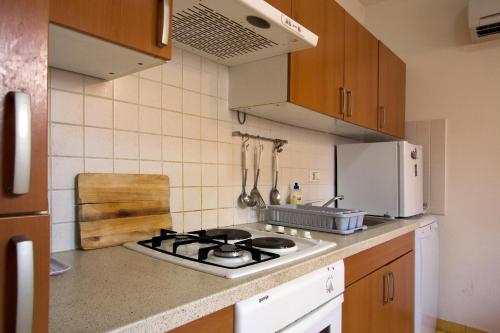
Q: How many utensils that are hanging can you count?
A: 3